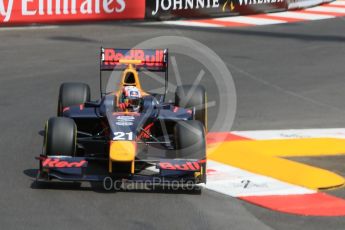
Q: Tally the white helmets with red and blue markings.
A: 1